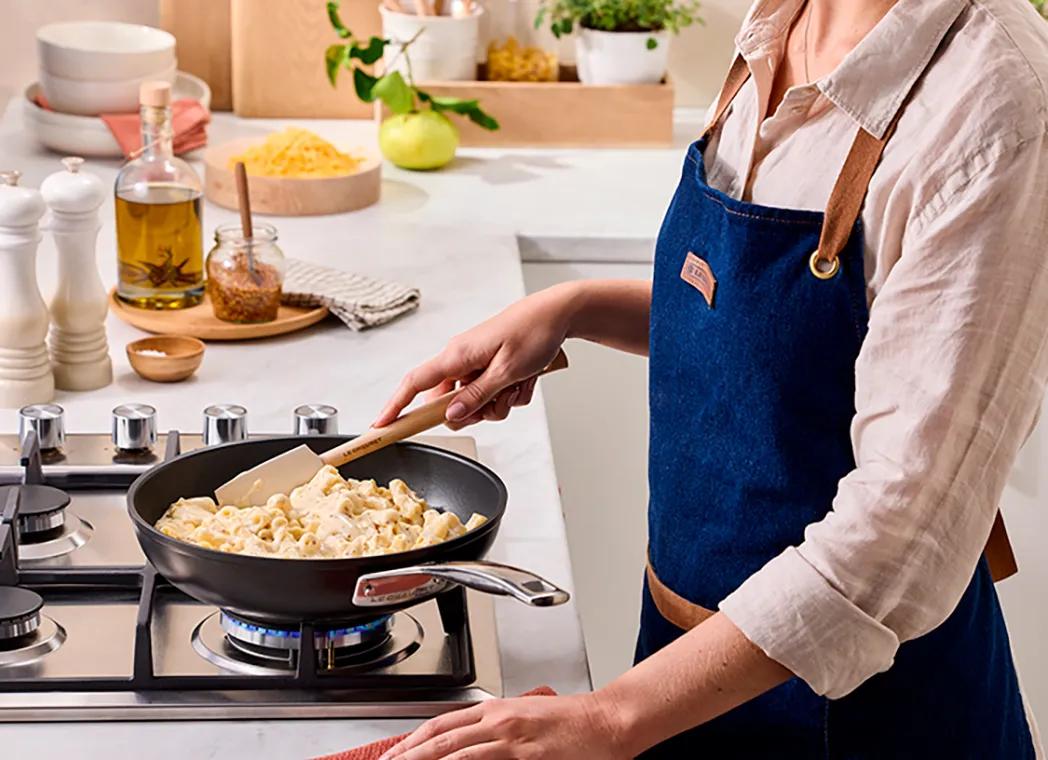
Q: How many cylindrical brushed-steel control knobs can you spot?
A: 4